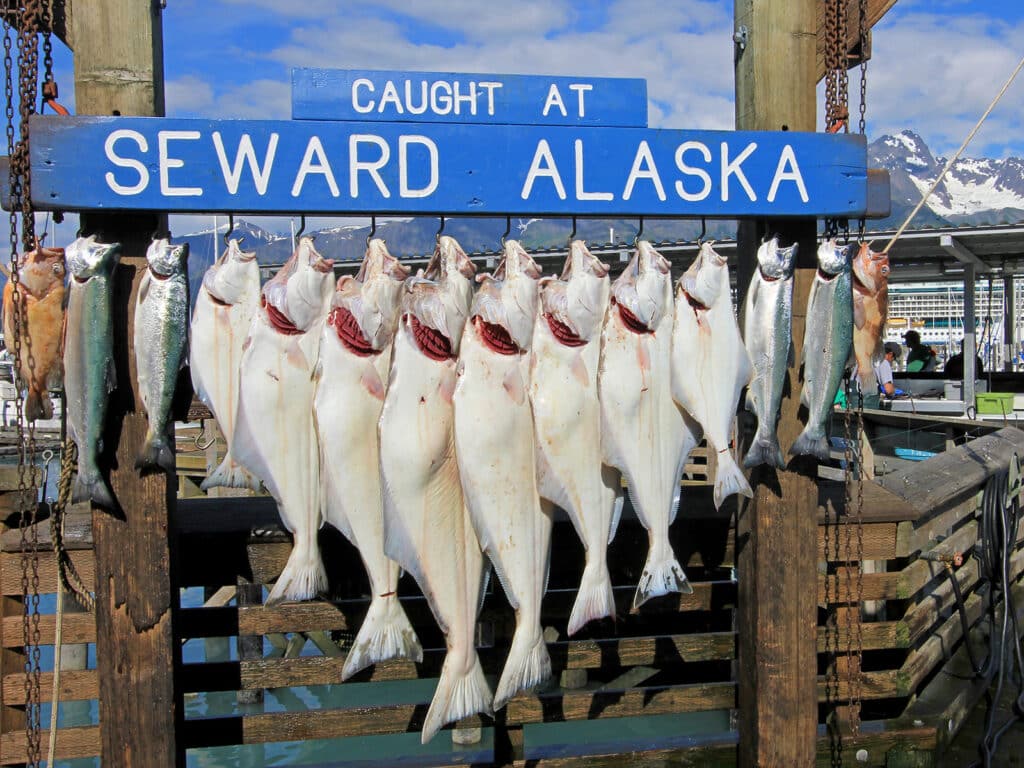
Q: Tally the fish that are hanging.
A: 14